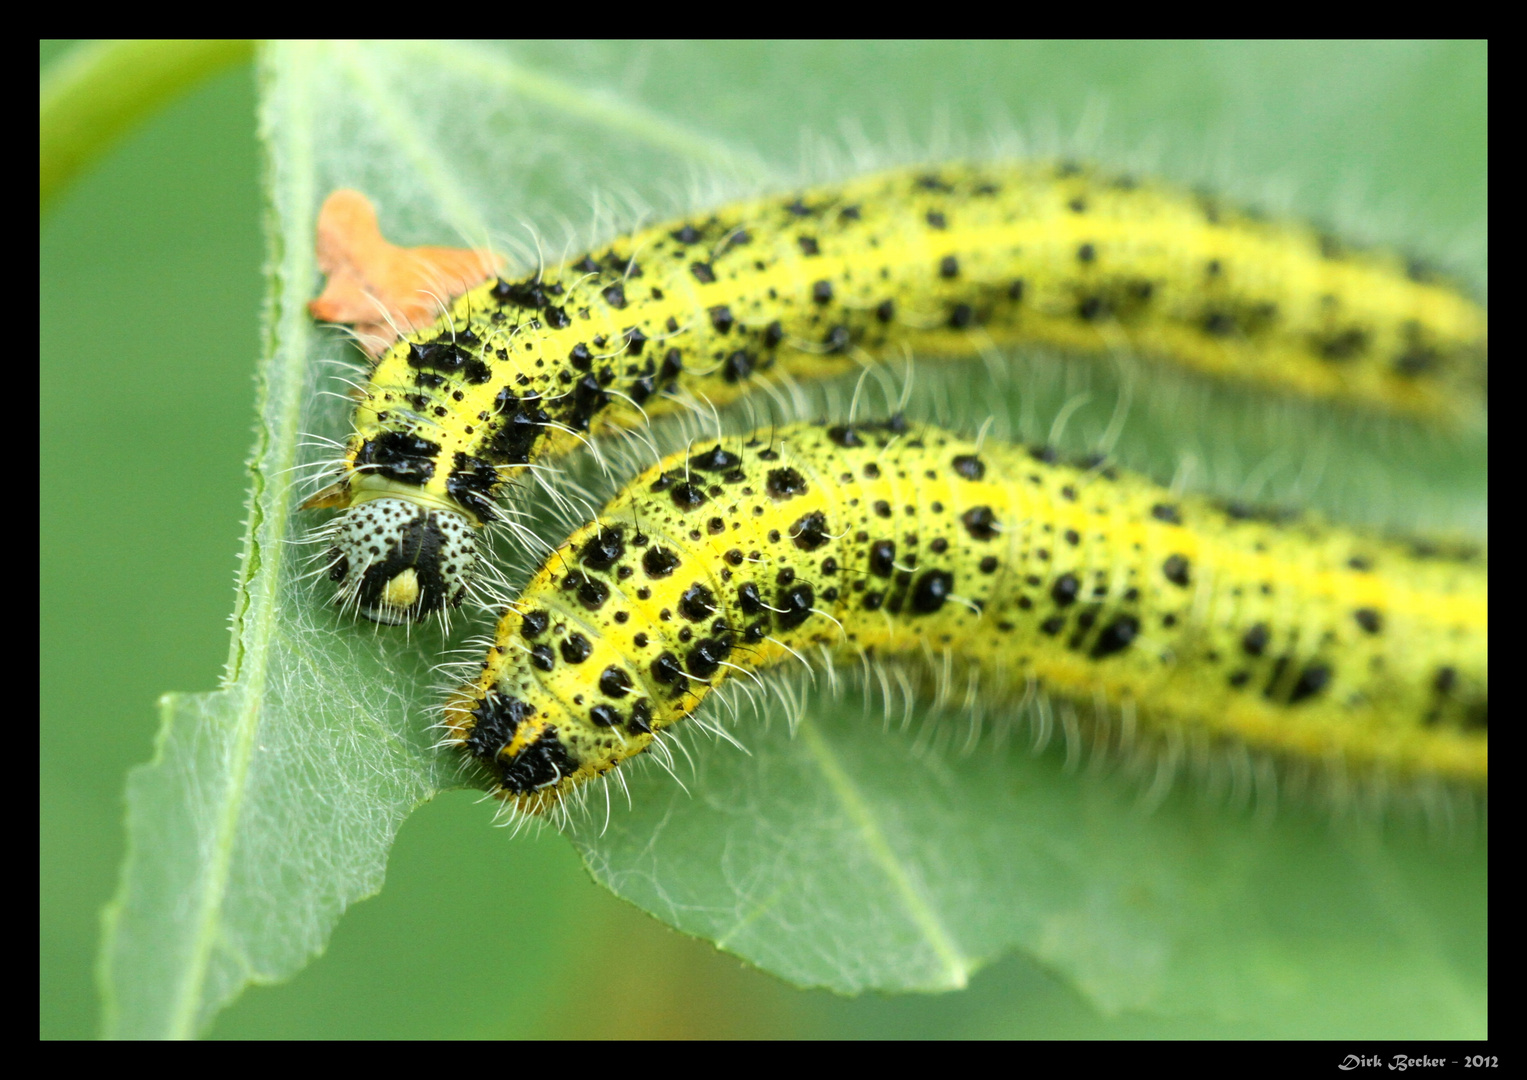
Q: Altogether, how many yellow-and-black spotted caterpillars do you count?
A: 2